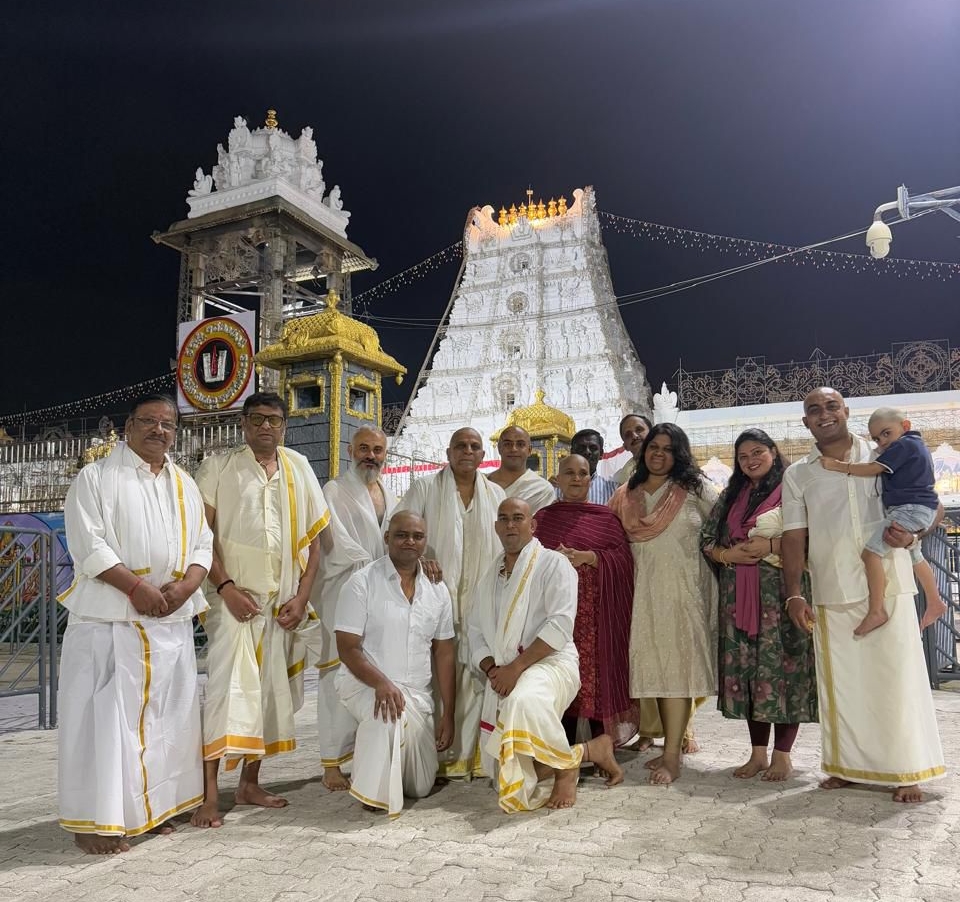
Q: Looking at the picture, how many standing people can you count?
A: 11